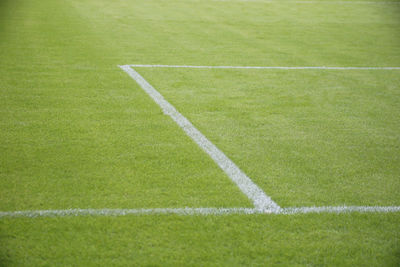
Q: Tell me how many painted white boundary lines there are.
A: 3